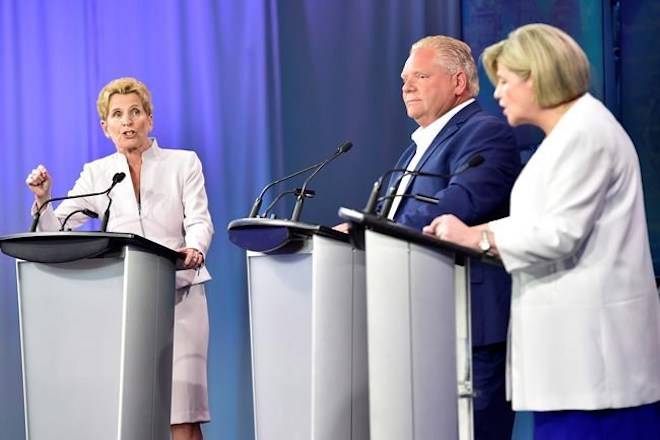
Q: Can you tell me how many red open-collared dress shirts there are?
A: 0